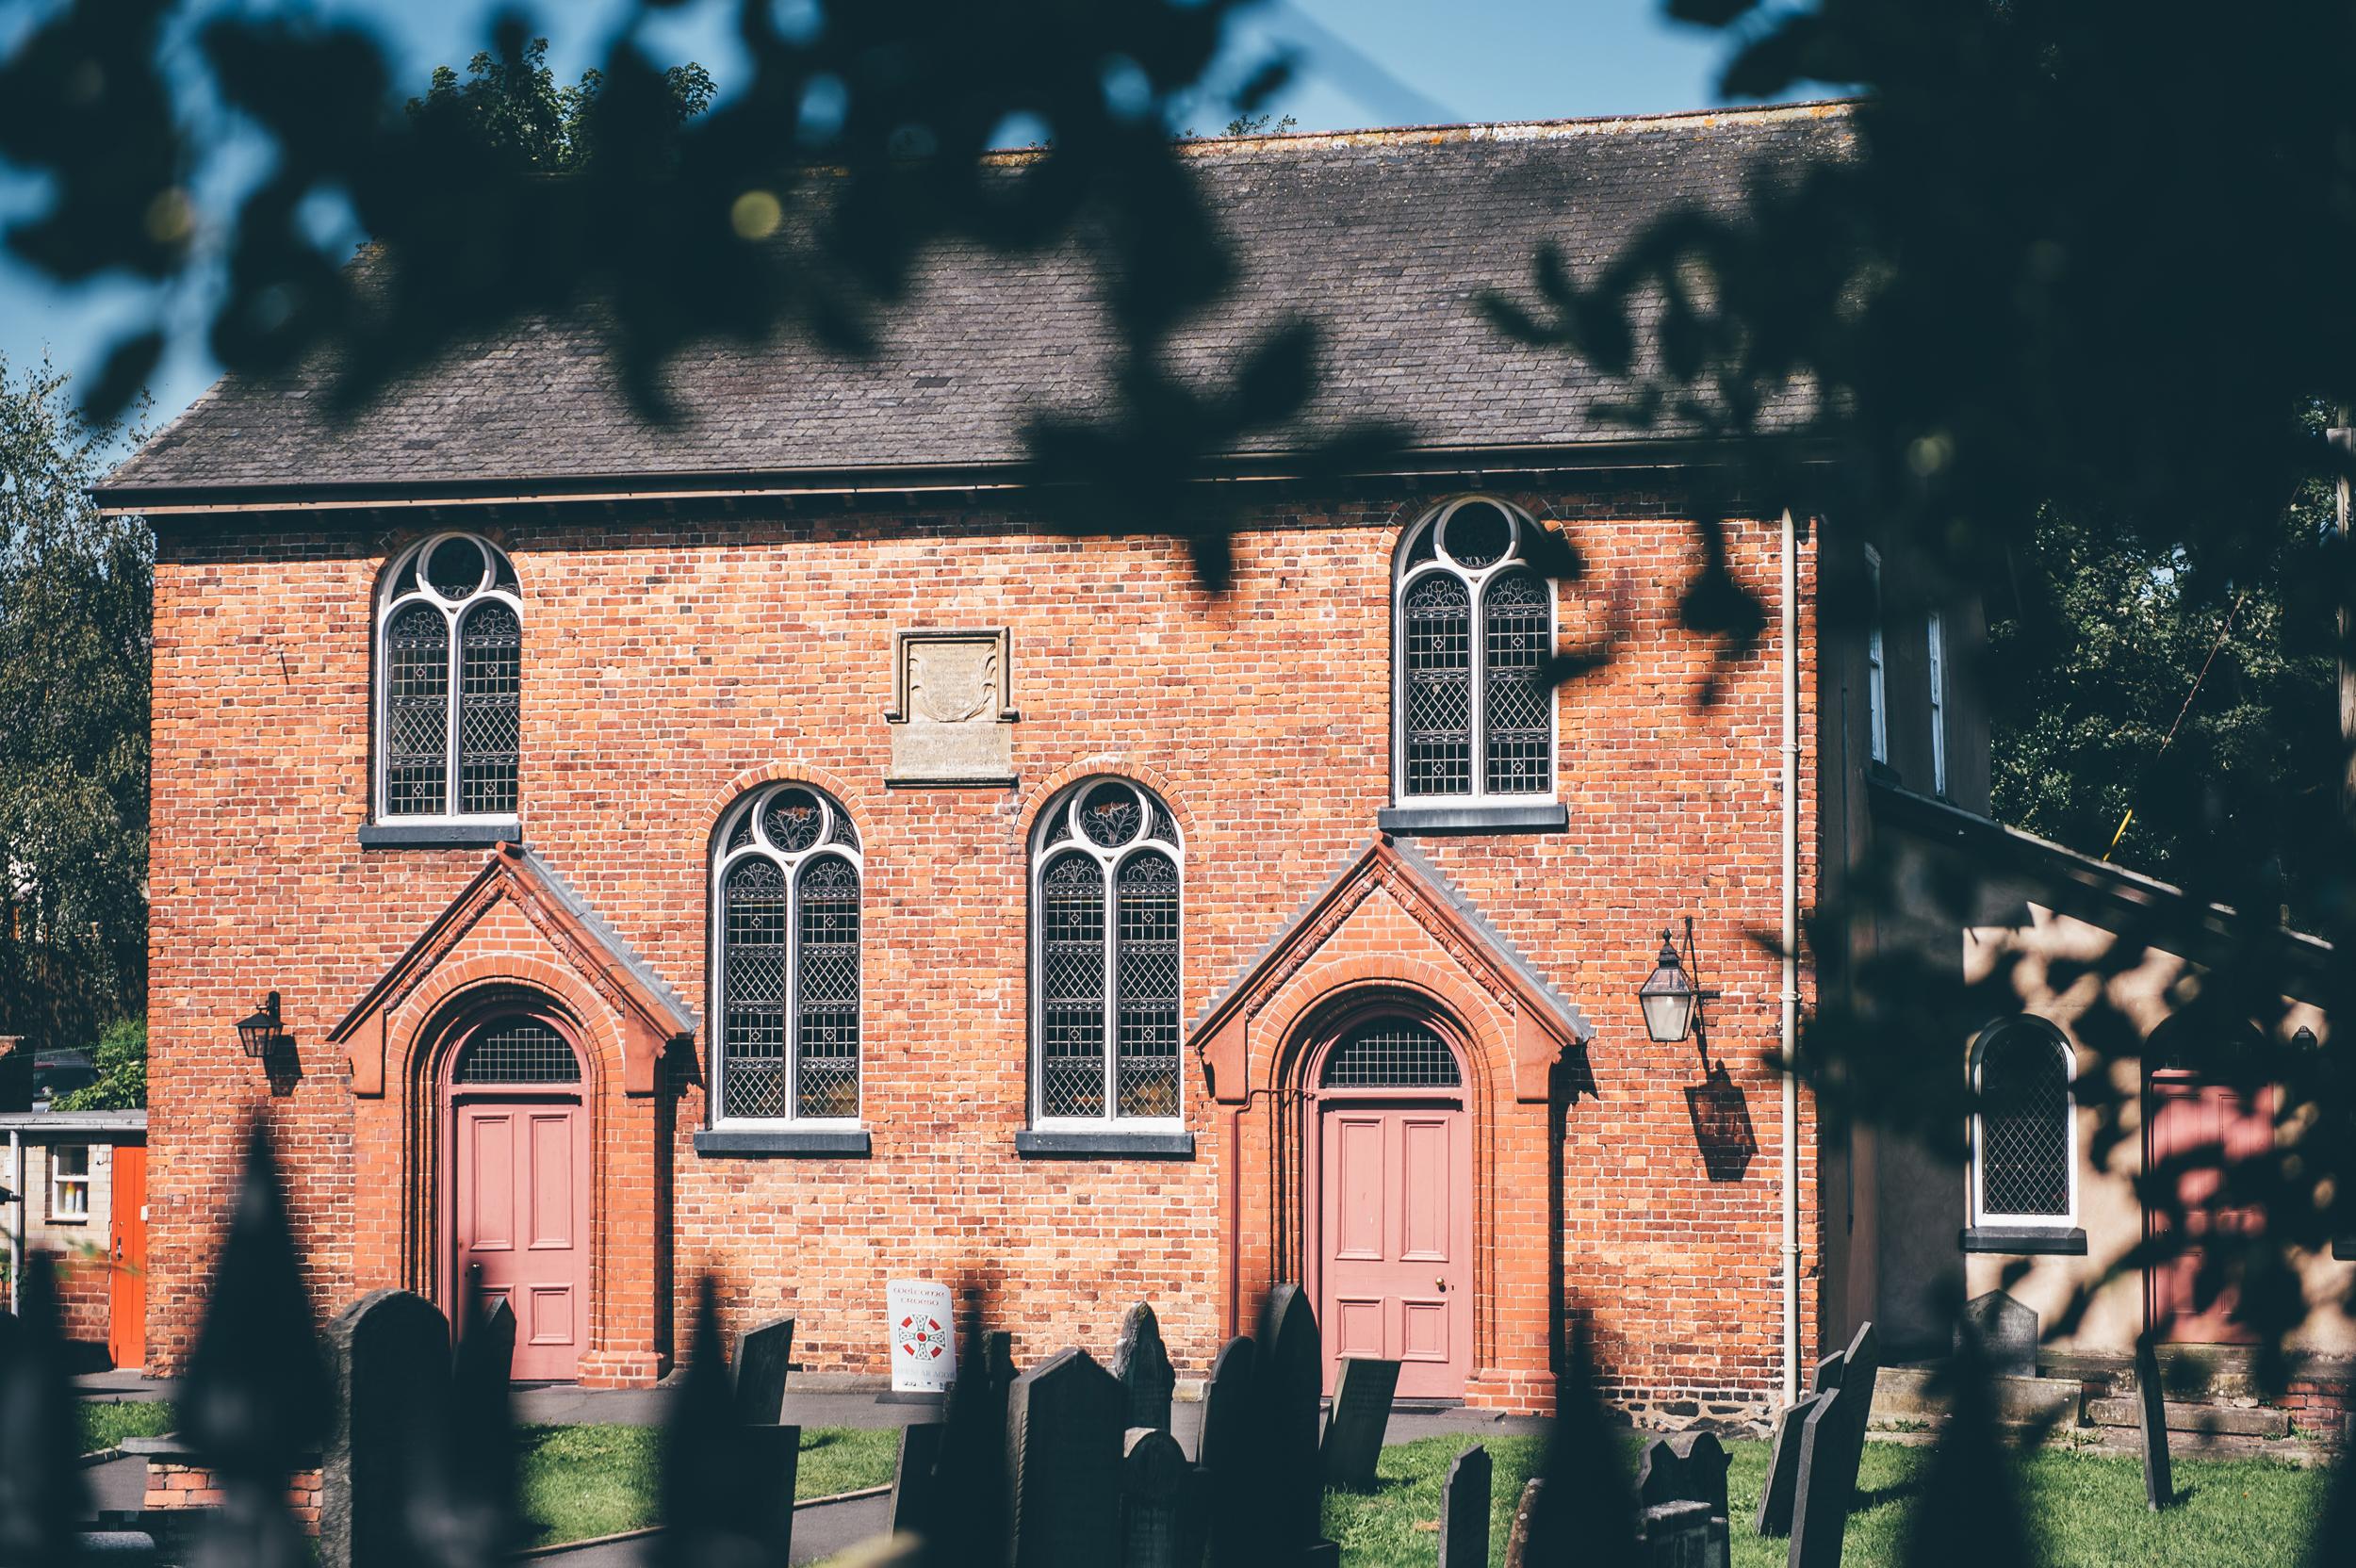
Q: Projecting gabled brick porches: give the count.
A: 2